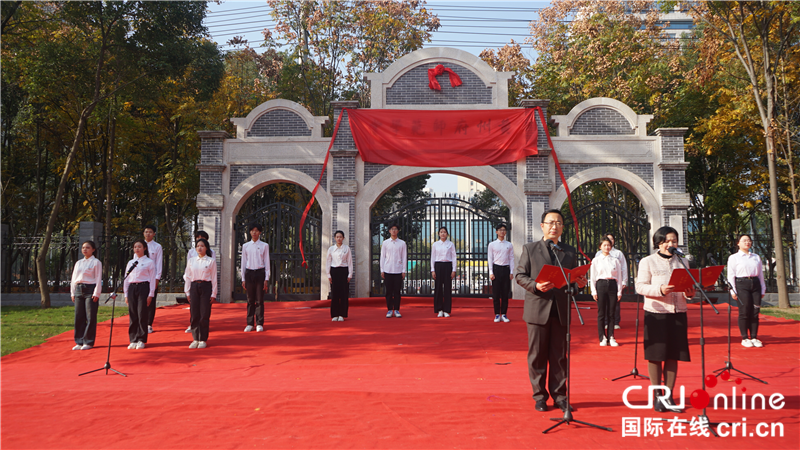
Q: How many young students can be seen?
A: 13